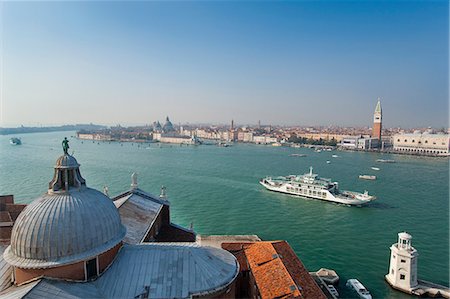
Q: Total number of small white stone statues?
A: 3